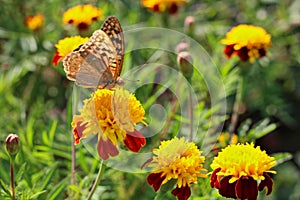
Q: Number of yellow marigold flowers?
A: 8